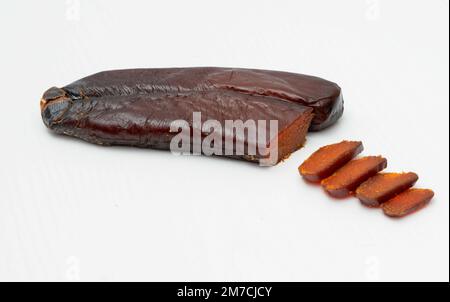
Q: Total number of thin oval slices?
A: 4